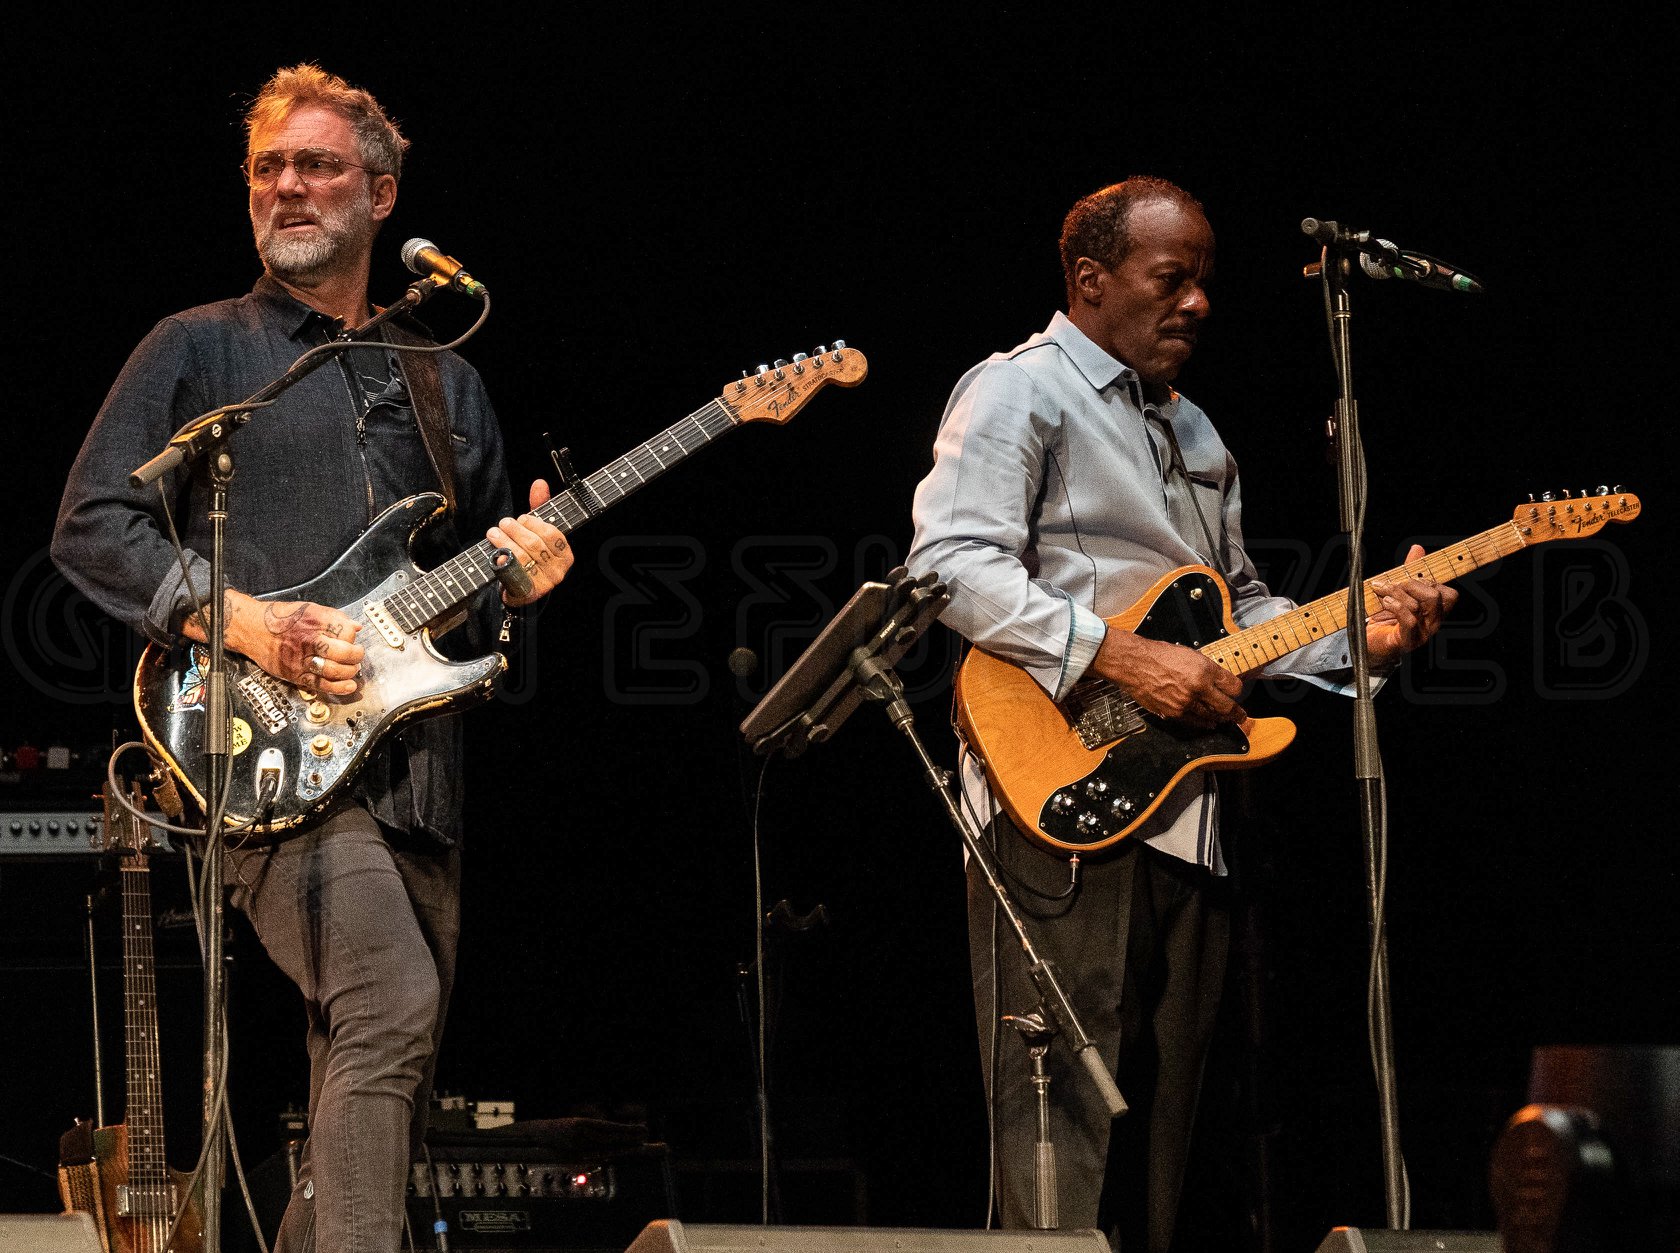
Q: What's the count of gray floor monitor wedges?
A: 3